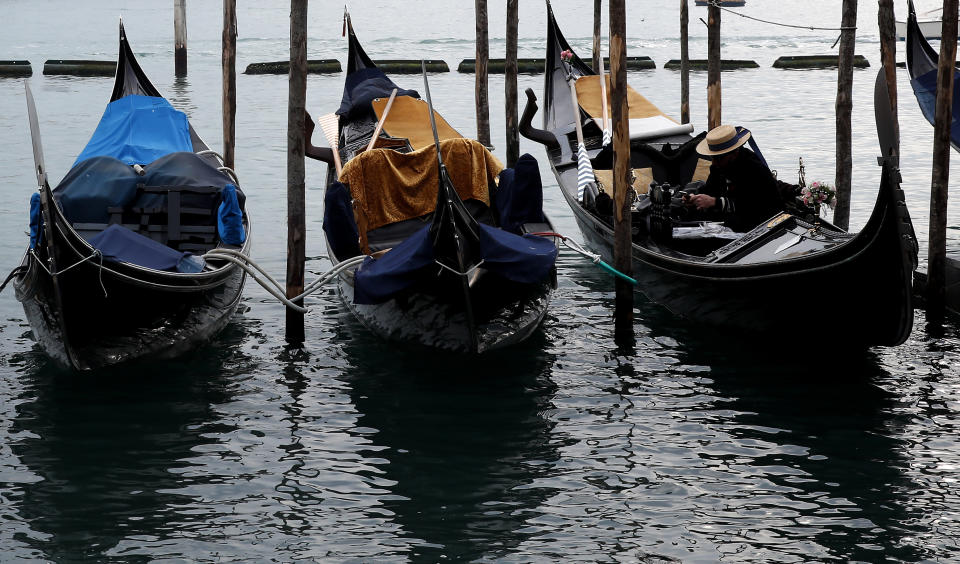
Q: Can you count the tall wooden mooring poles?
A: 12